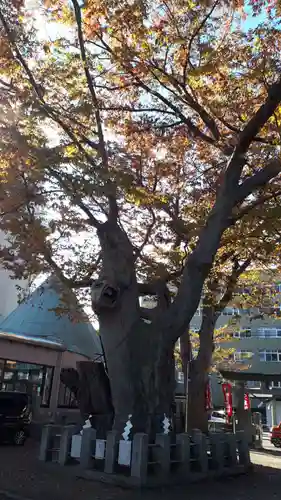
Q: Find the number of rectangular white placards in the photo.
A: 3